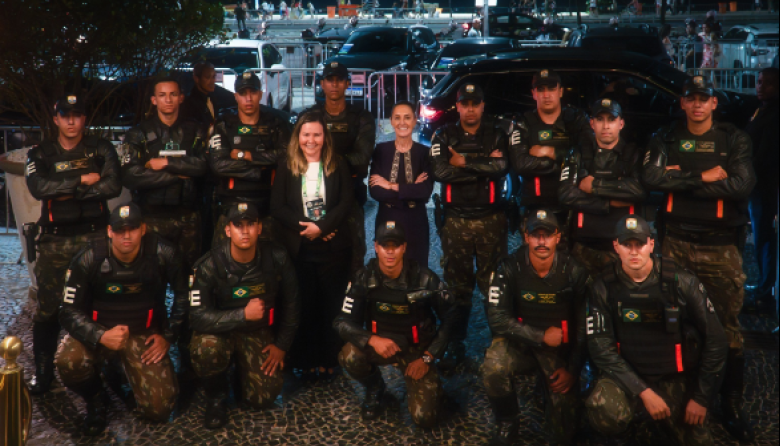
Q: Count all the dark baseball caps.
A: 12